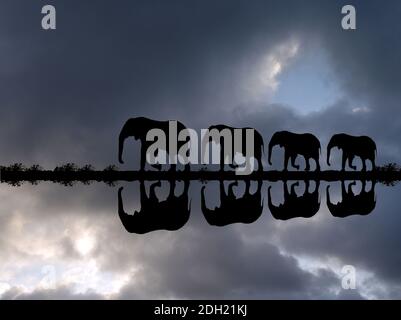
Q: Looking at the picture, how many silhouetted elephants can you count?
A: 4